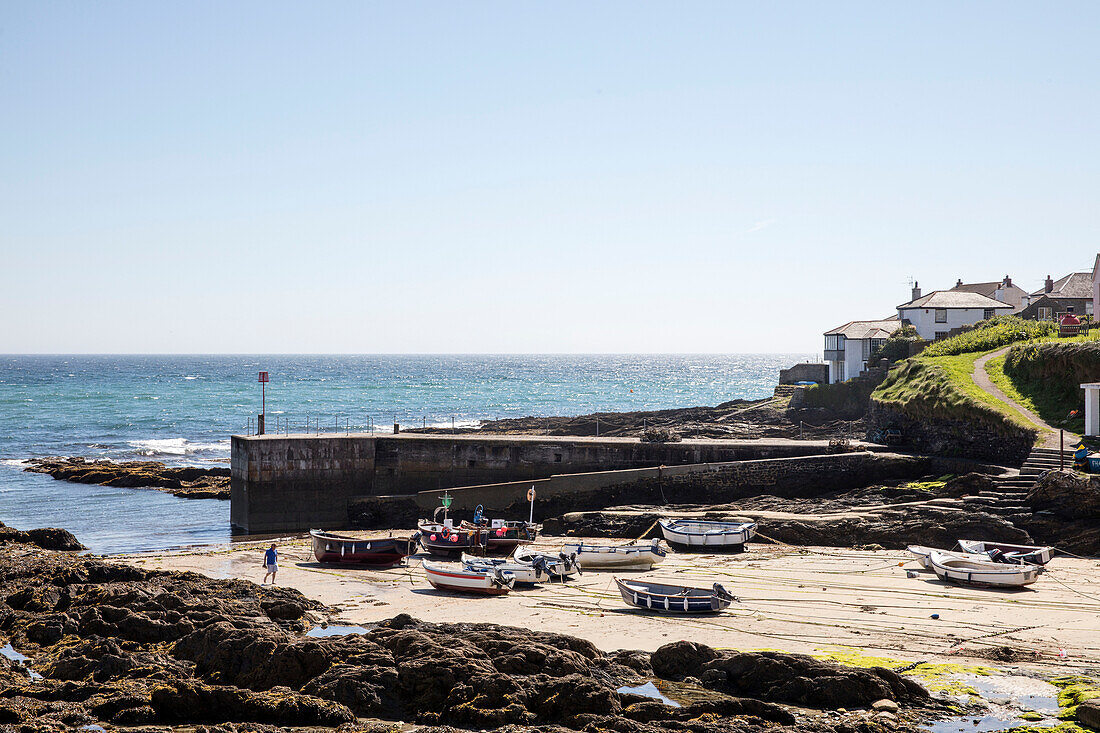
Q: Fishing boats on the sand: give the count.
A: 12